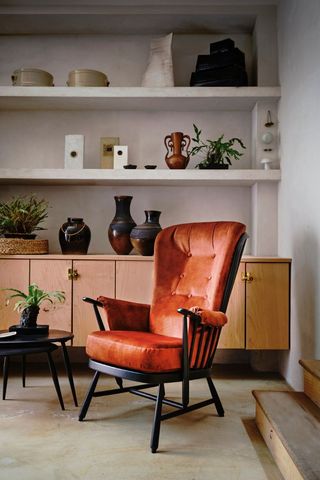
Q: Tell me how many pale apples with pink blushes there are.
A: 0